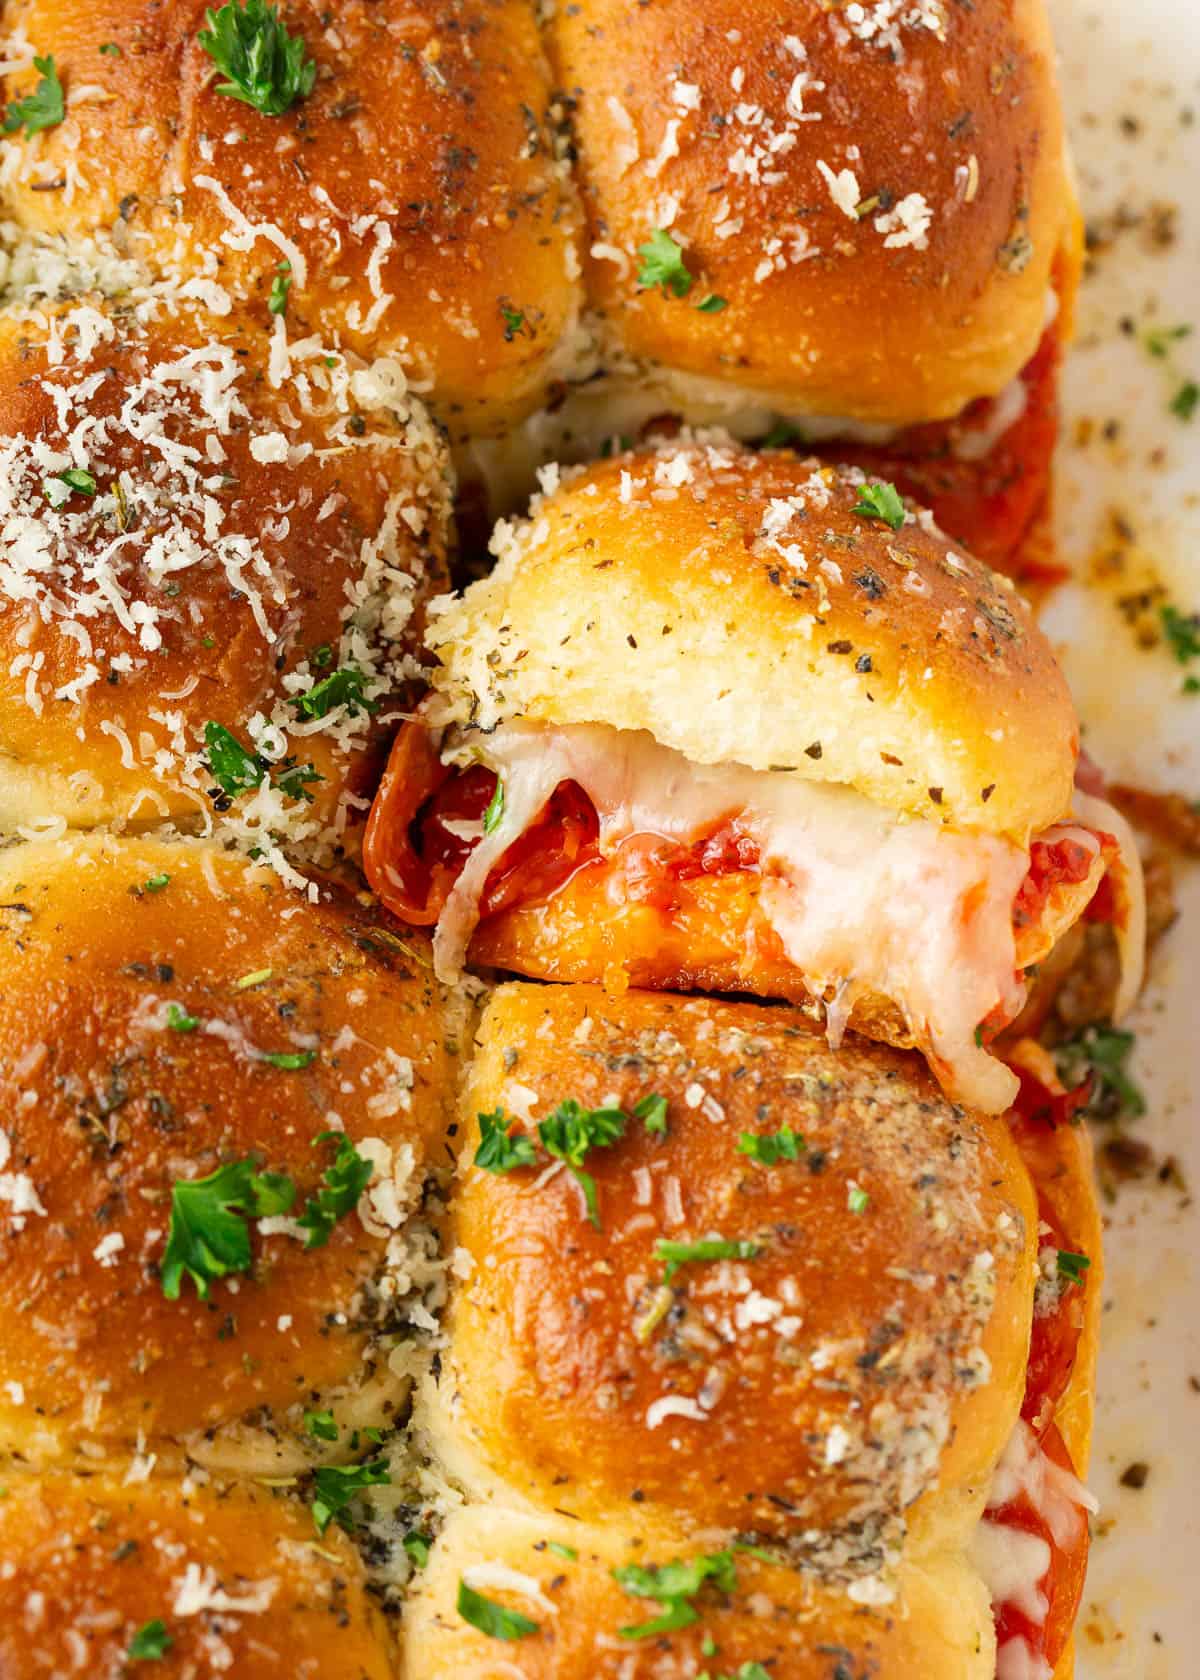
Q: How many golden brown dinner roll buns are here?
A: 8